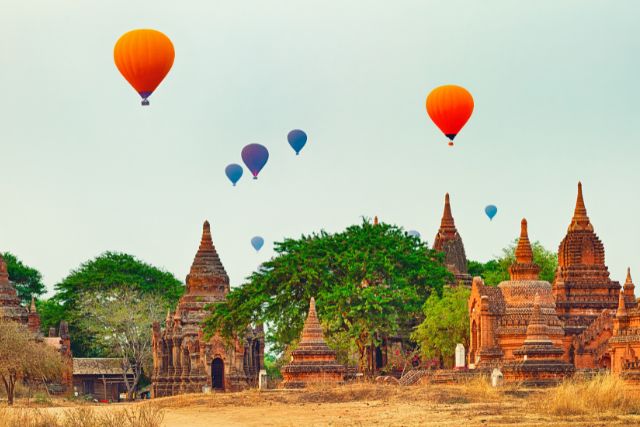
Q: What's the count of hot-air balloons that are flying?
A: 8